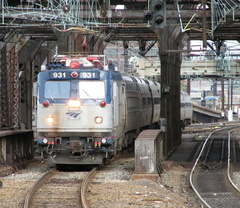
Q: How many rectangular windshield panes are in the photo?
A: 2